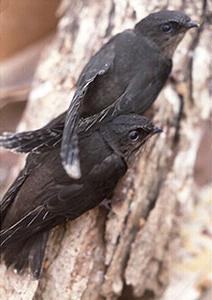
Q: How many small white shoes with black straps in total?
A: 0